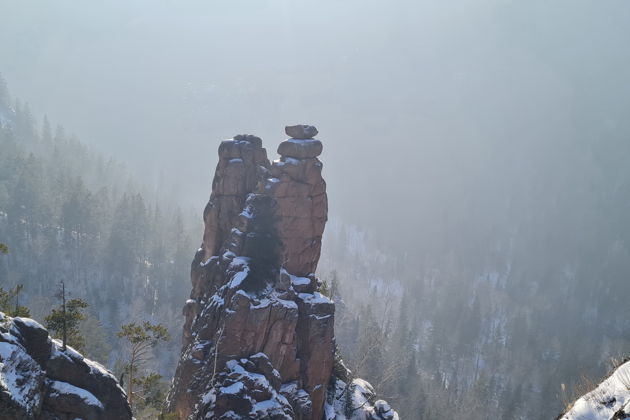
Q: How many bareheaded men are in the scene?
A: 0